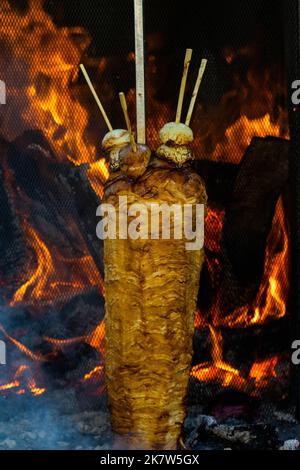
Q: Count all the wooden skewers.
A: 4